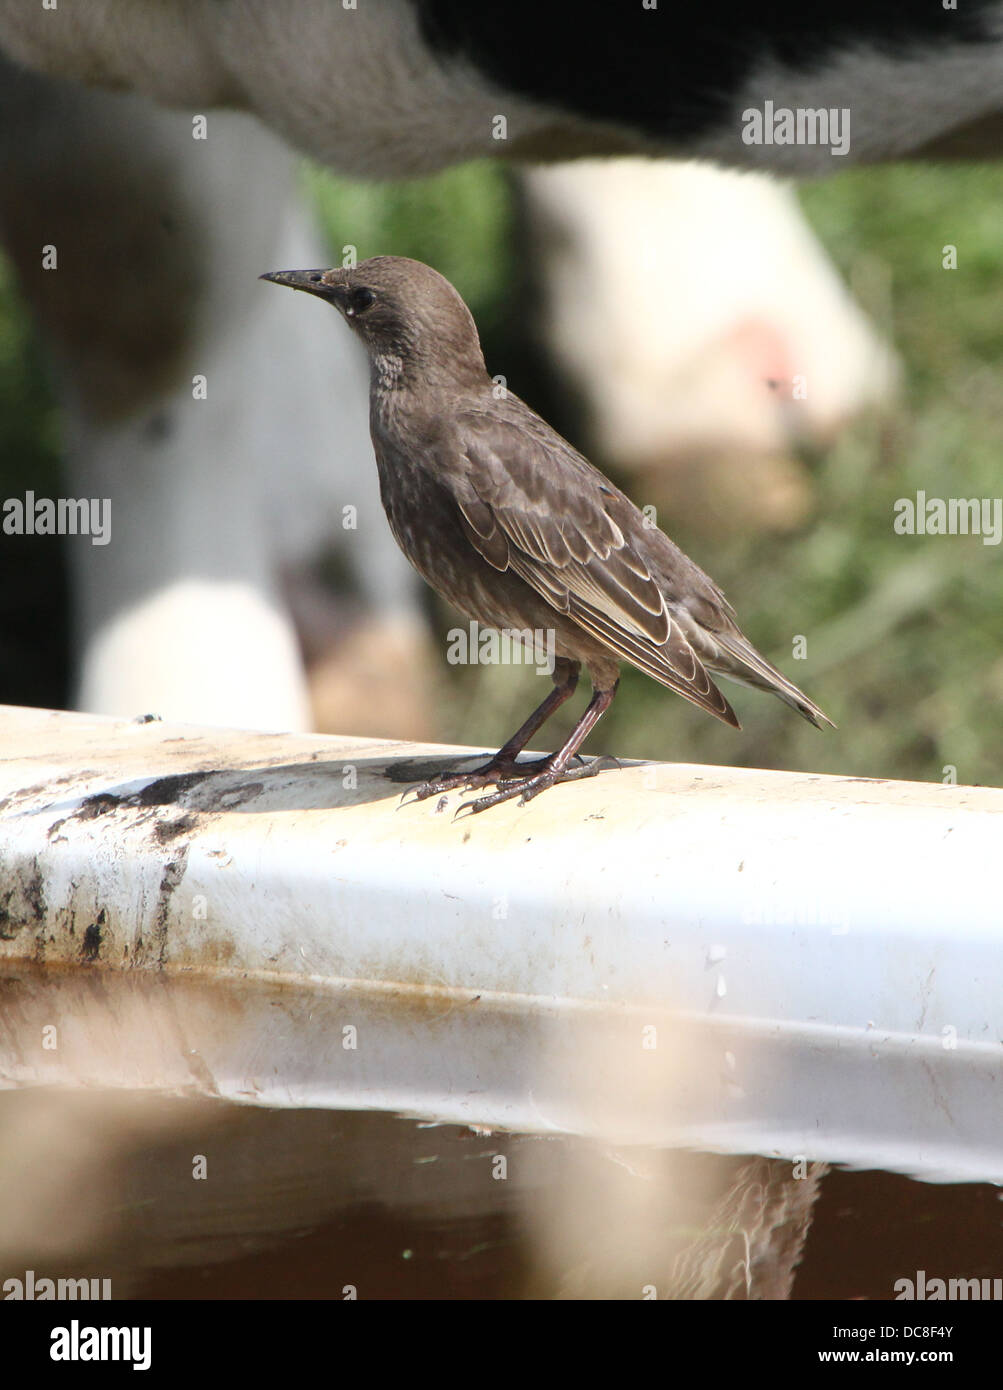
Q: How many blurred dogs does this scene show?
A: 0